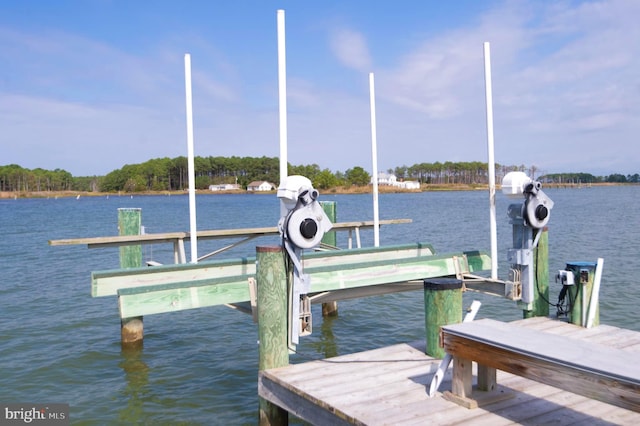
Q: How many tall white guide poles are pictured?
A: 4